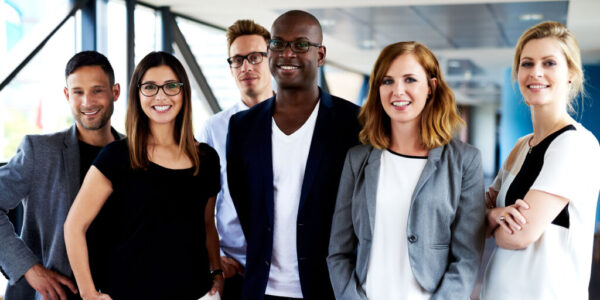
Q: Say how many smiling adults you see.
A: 6